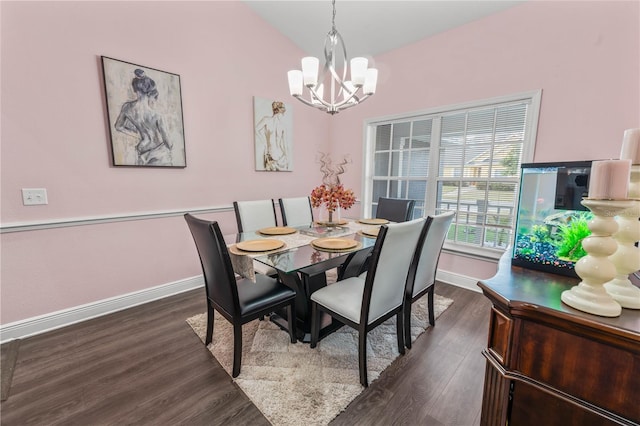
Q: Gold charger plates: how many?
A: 6